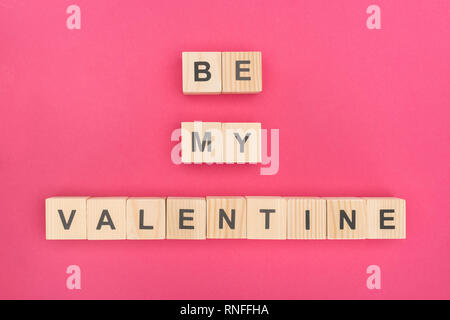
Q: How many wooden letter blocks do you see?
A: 13